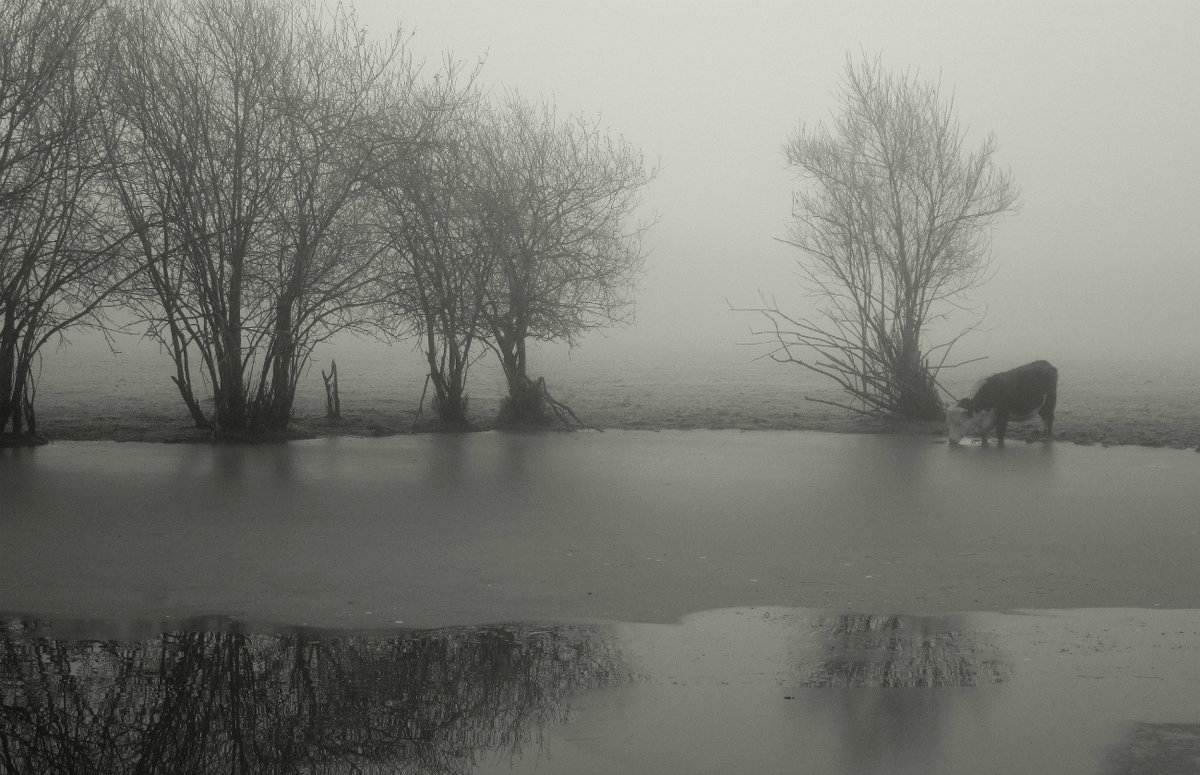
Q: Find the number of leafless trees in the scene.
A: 5